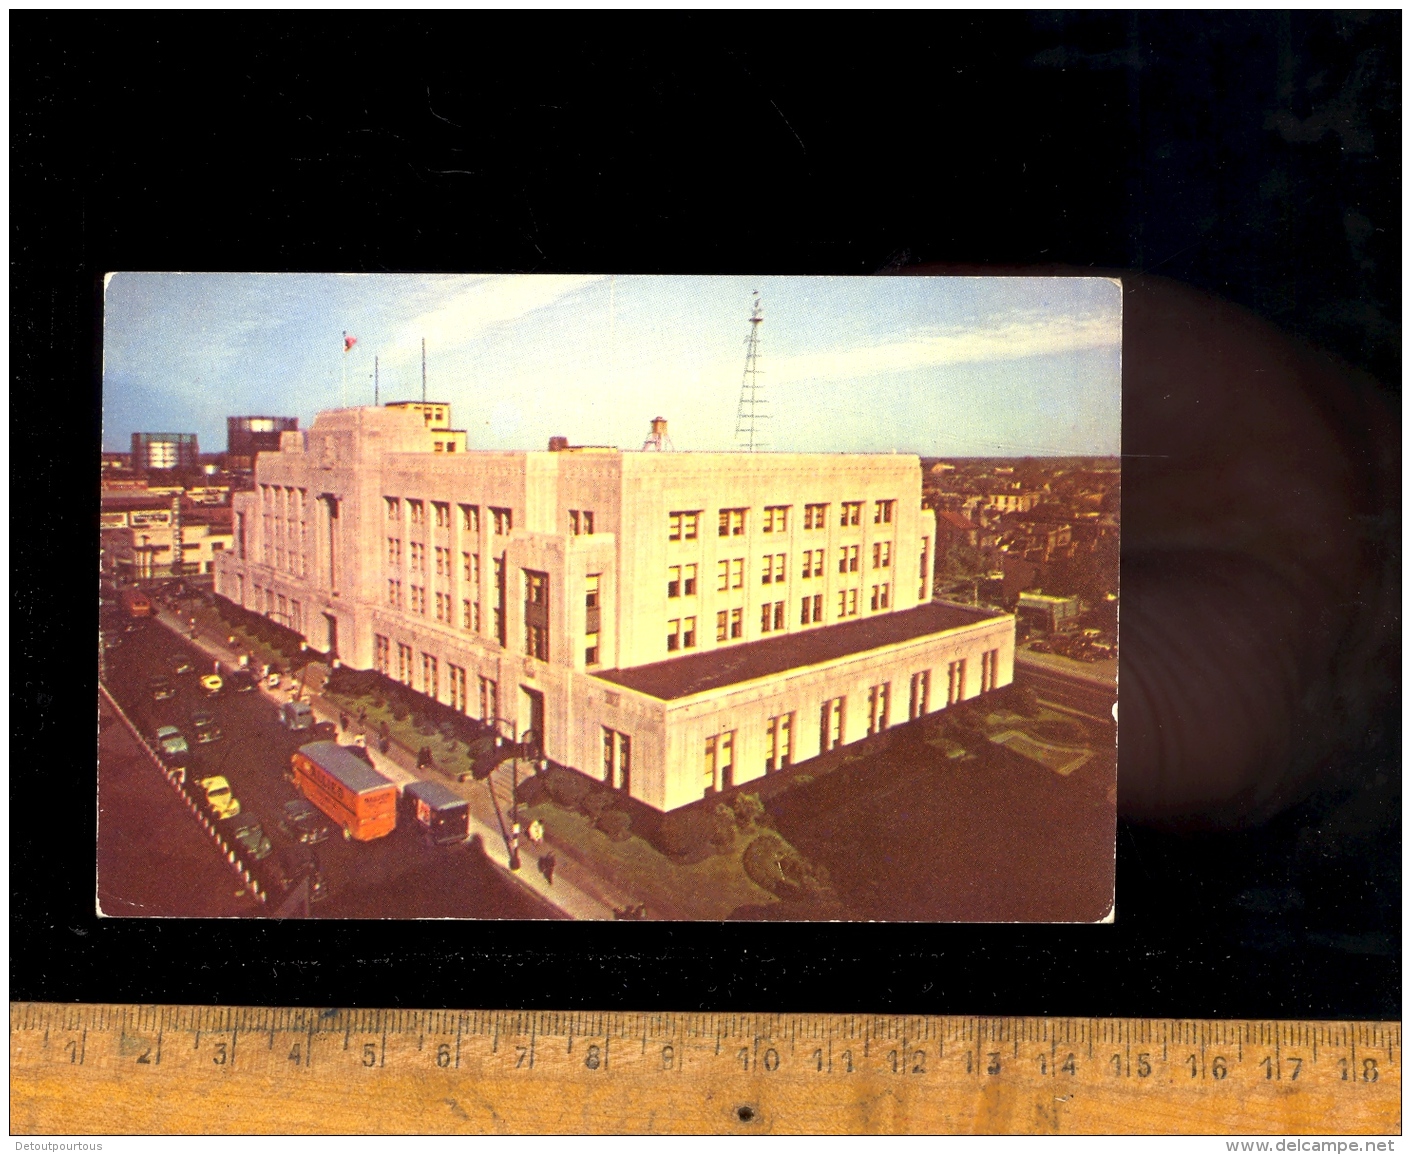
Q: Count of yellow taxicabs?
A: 2